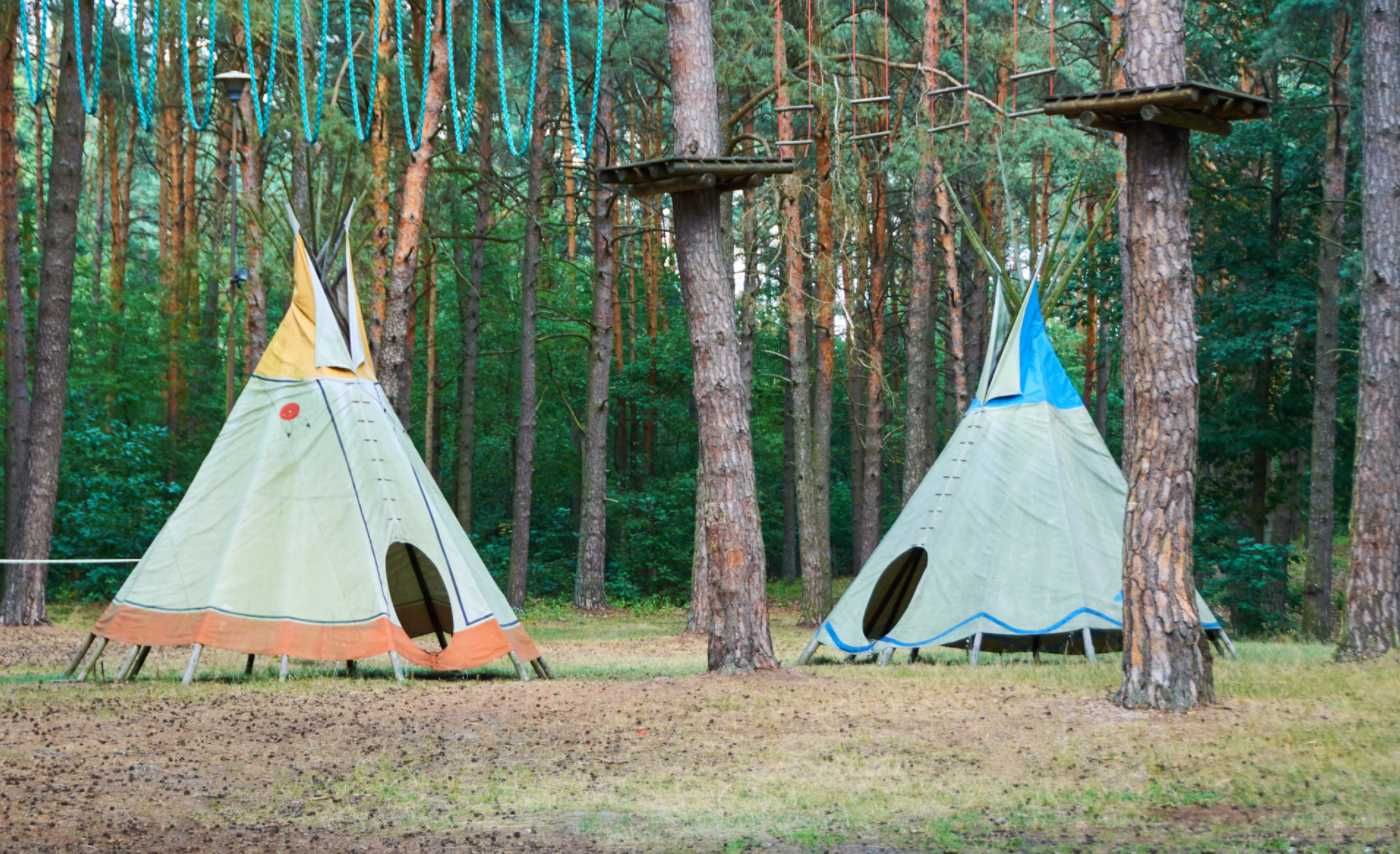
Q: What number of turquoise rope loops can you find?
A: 11